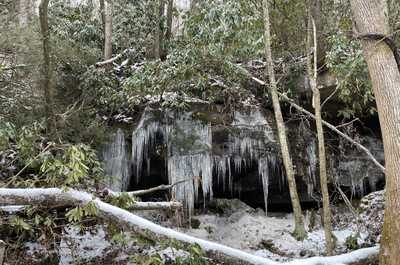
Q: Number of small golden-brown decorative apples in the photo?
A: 0